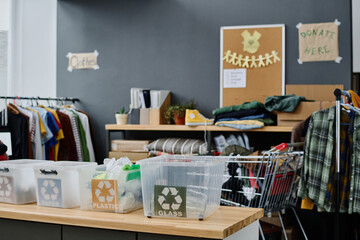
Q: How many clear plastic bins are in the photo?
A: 4